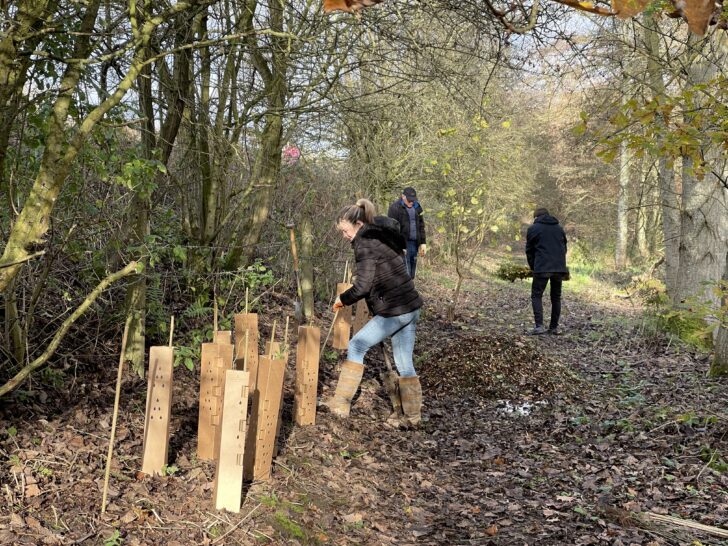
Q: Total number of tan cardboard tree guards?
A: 10